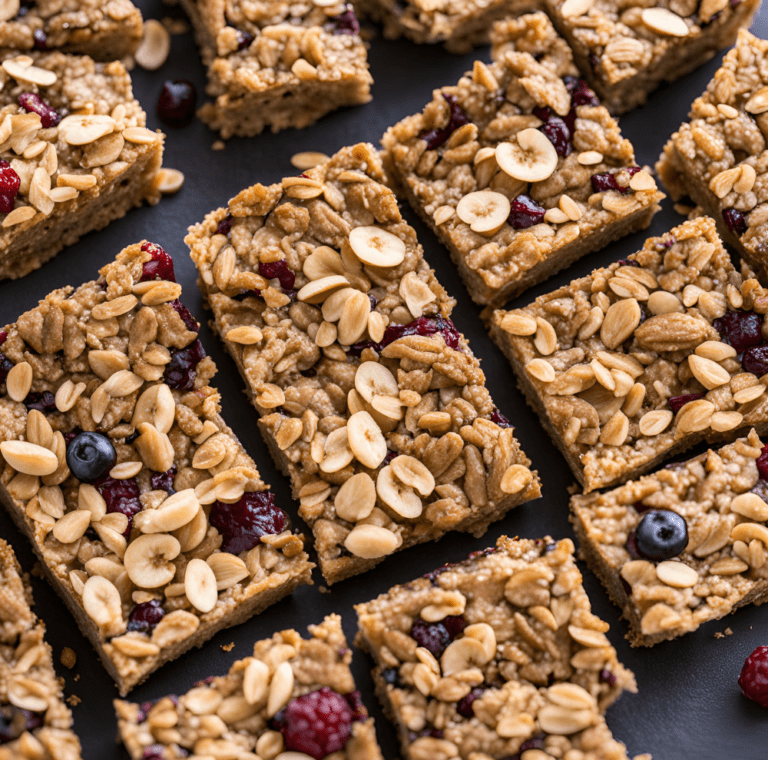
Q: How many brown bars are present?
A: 14